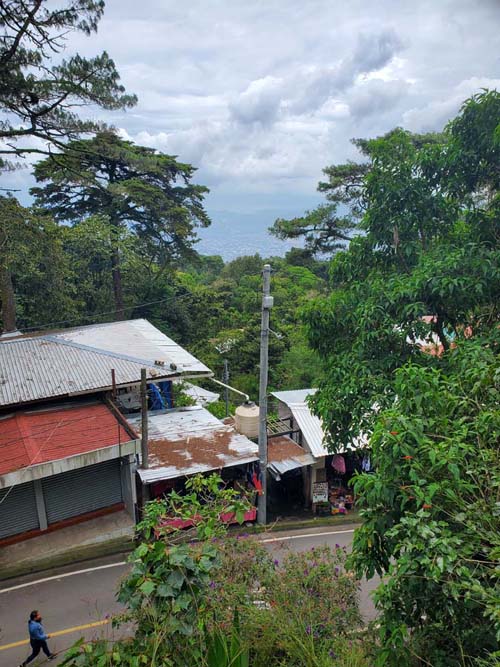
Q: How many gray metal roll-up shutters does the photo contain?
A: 2